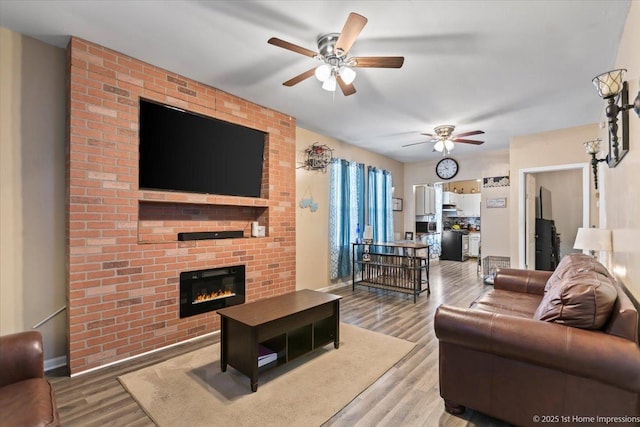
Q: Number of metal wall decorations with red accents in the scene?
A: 1